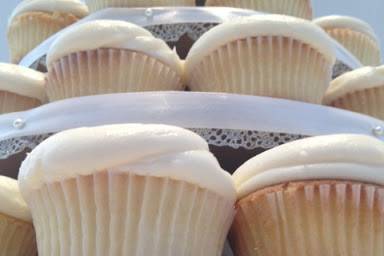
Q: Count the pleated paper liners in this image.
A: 11